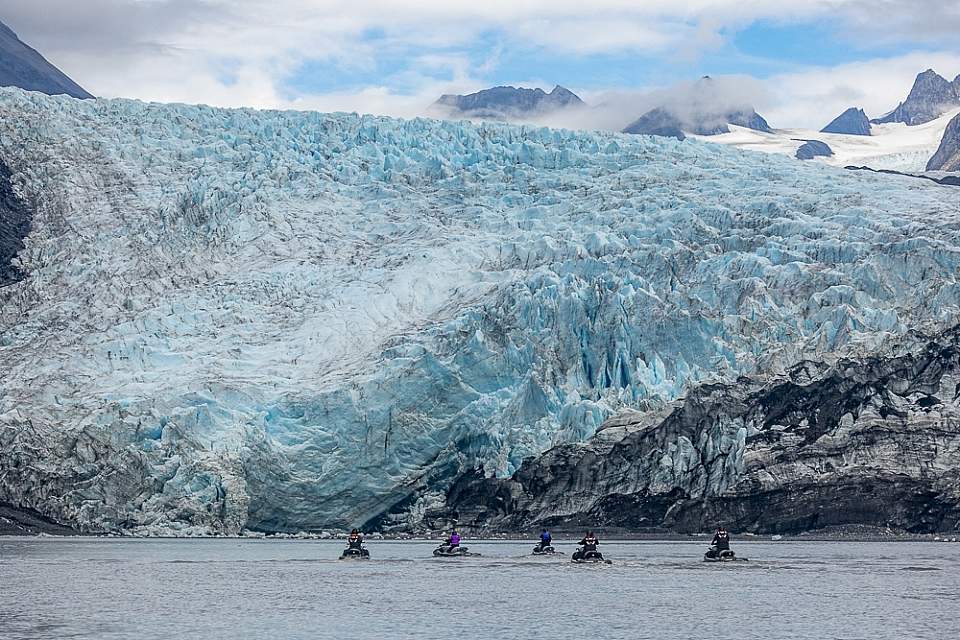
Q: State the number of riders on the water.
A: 5